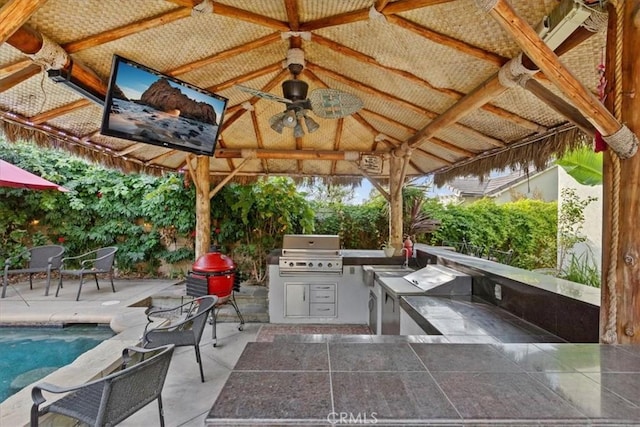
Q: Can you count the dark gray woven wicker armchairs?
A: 4